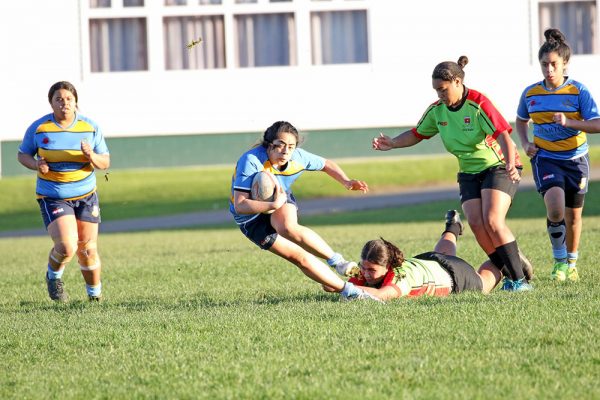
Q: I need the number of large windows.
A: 5